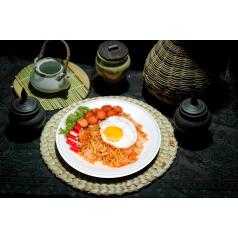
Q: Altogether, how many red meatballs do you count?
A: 8